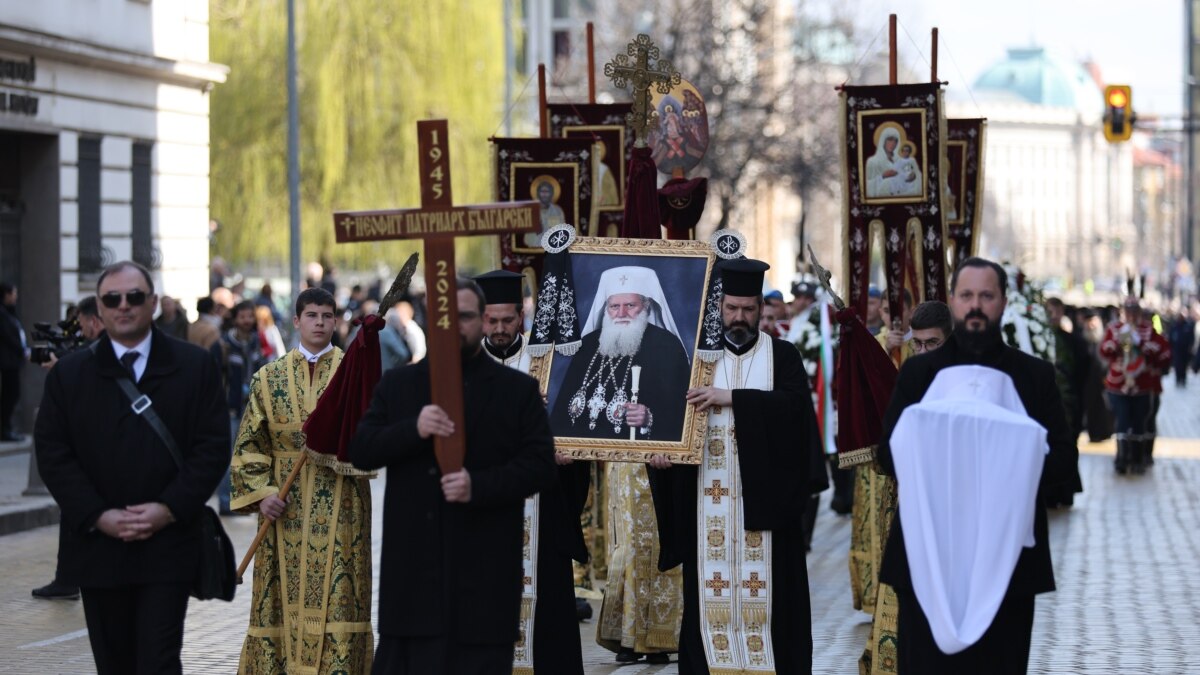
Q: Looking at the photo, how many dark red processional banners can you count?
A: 4